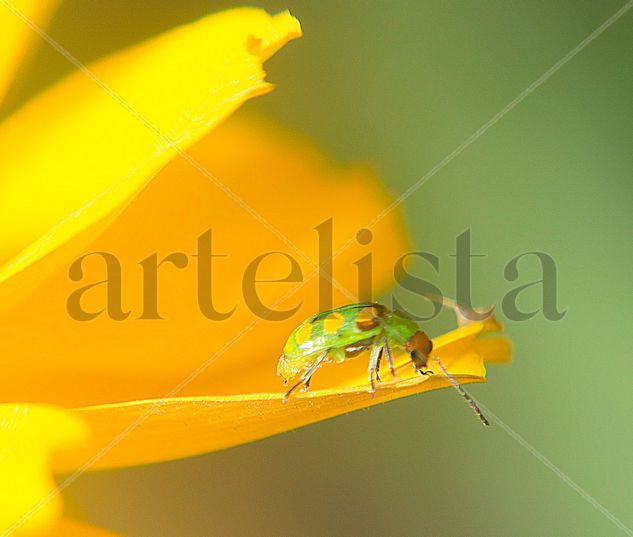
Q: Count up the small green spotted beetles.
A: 1